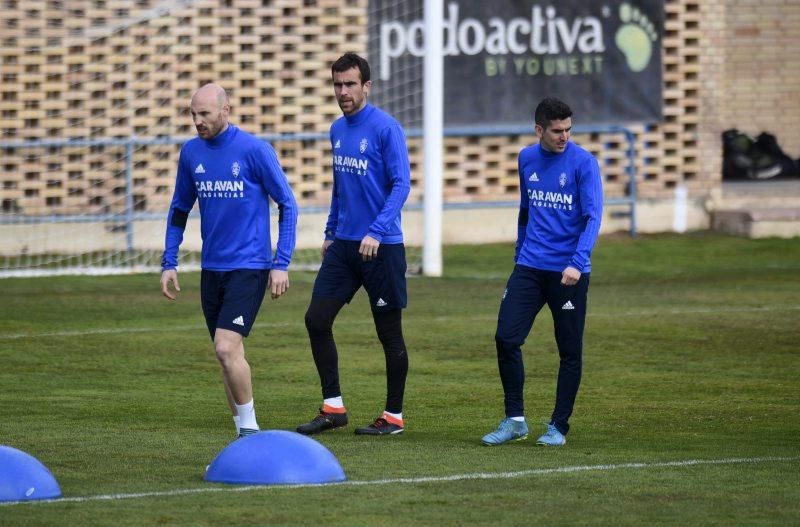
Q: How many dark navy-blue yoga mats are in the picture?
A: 0